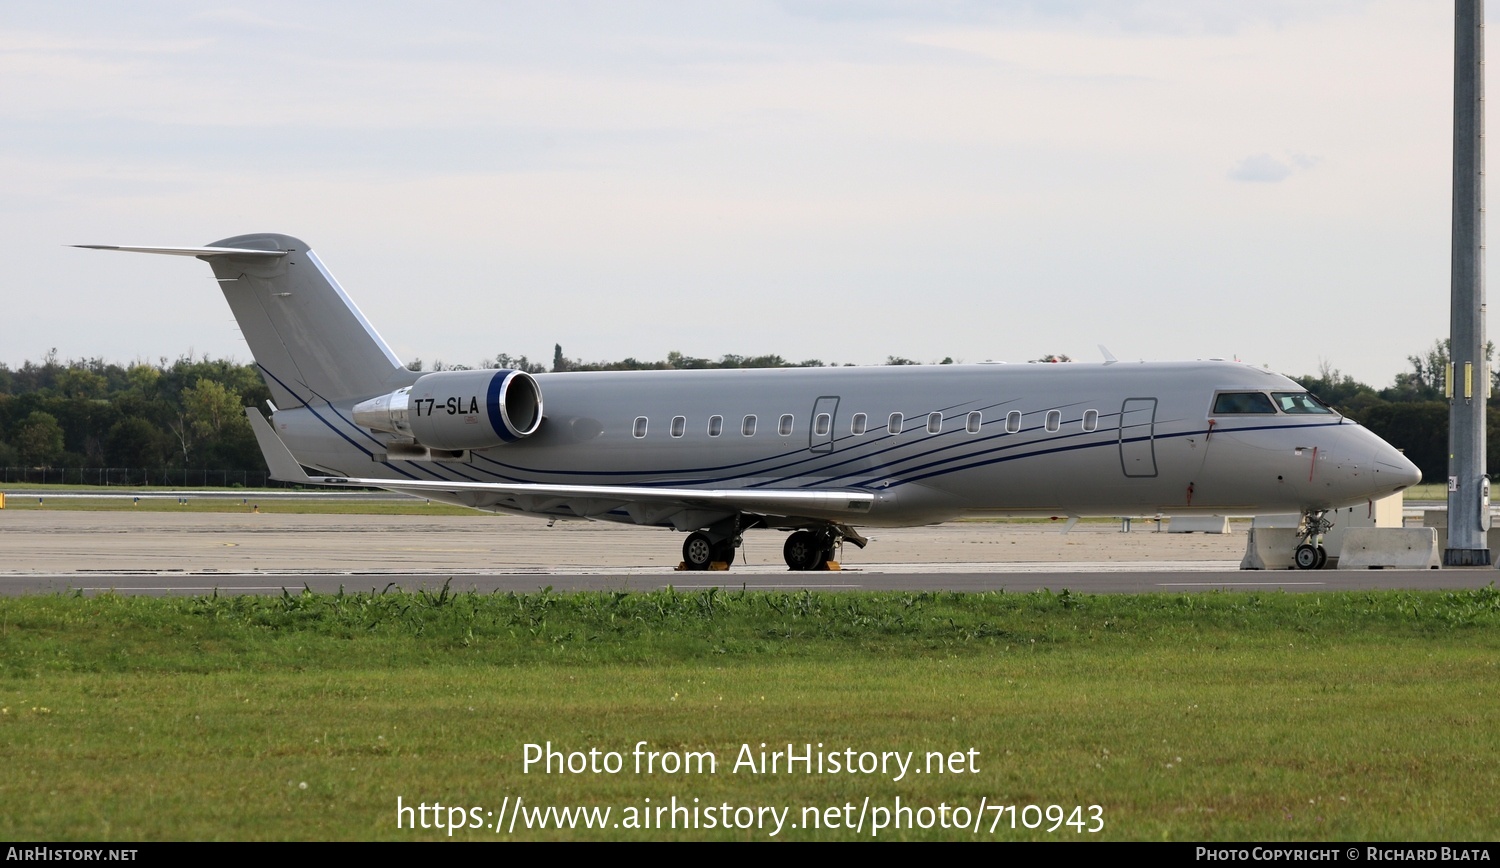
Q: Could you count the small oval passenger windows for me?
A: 13